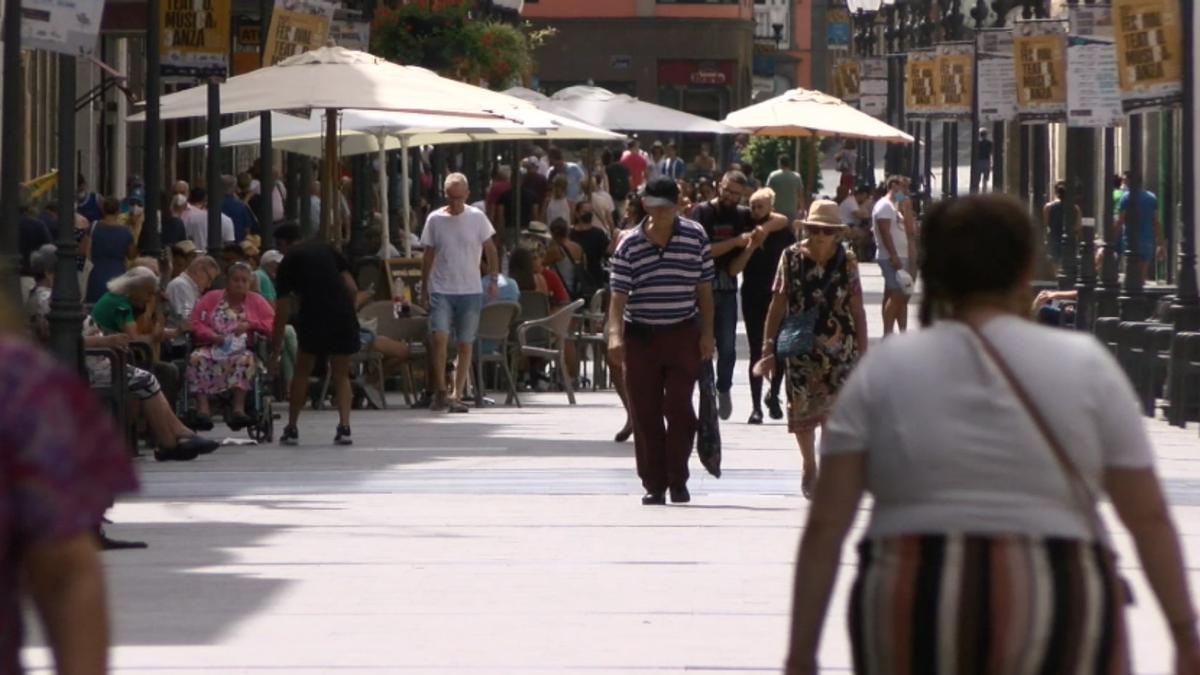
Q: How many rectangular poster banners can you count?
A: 12